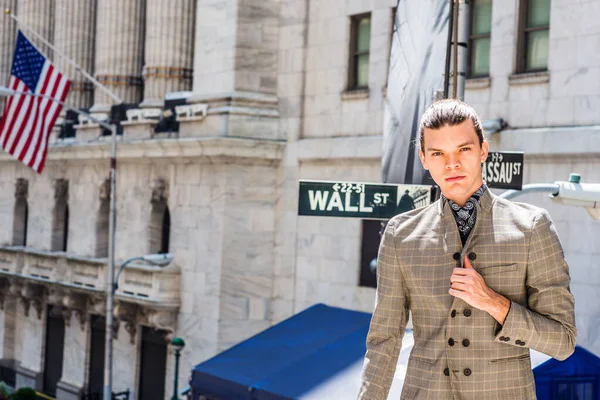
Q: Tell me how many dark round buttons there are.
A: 12